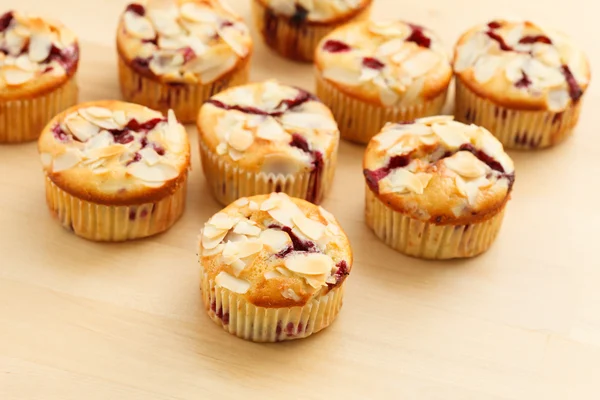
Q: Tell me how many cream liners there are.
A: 9